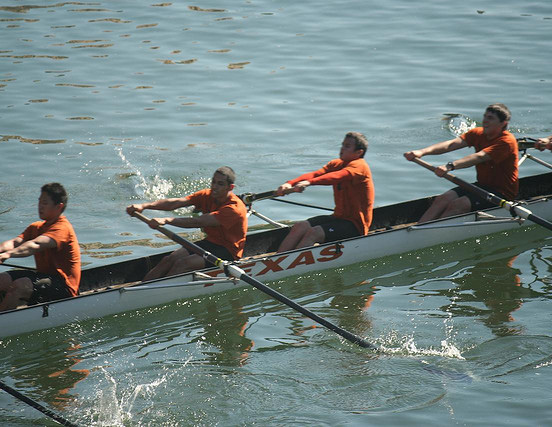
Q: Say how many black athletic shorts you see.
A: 4